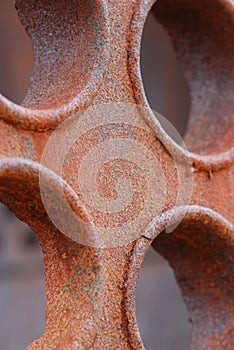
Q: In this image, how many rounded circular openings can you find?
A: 4